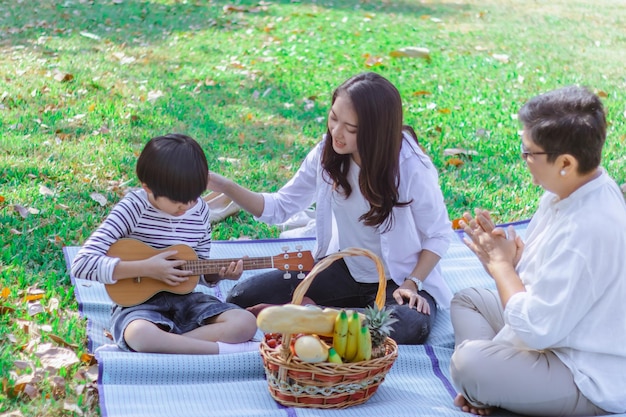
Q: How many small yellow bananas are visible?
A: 4